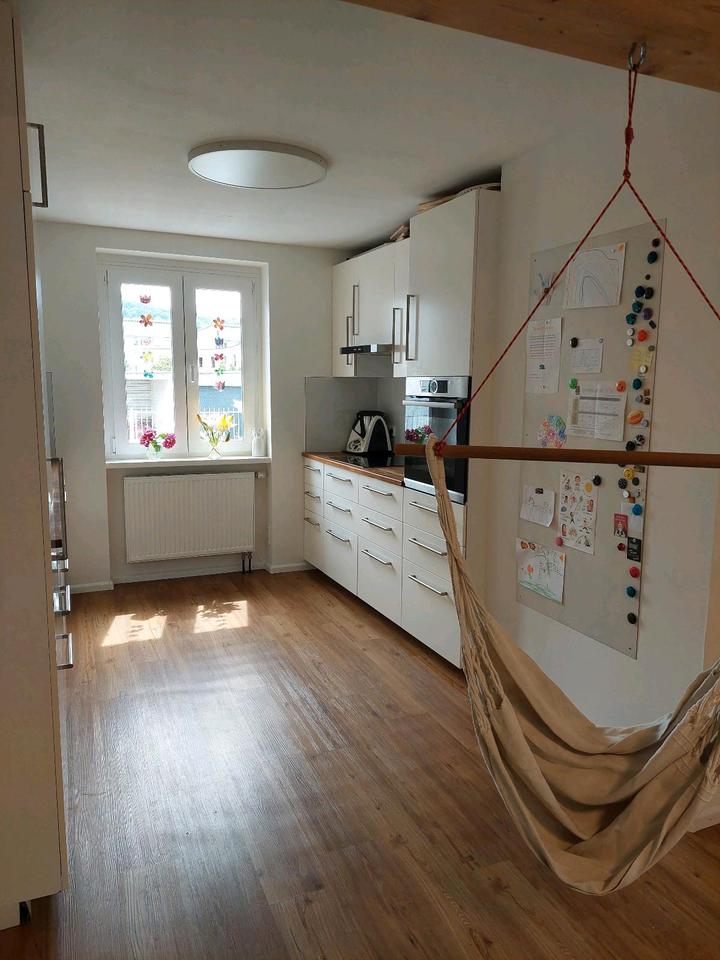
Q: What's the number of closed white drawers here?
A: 12